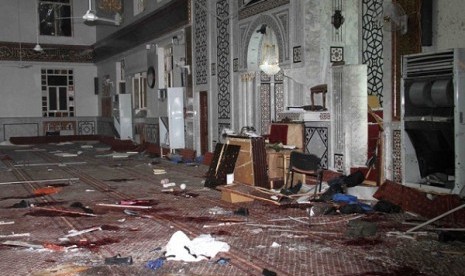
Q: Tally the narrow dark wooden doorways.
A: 1